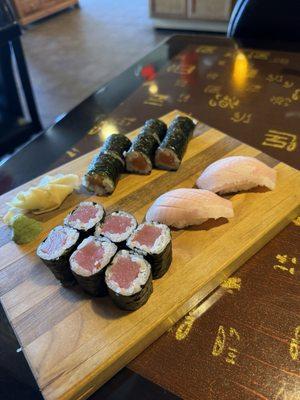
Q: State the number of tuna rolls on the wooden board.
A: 6